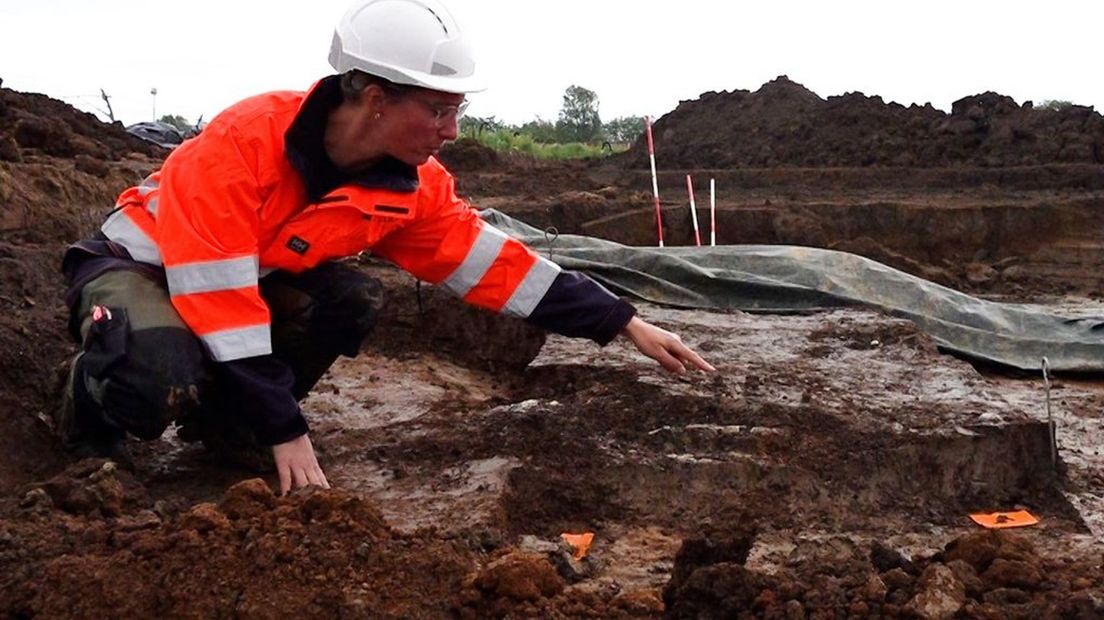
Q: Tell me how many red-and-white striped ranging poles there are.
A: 3